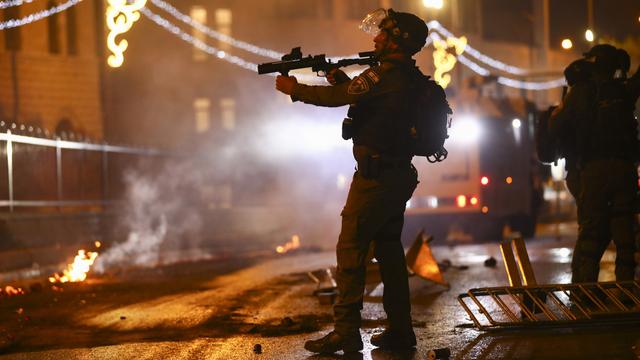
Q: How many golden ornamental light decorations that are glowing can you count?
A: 2